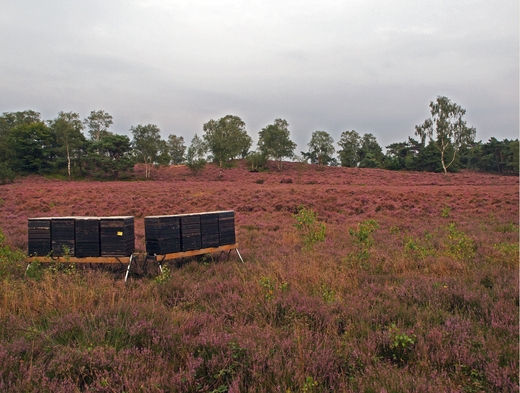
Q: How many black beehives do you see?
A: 8